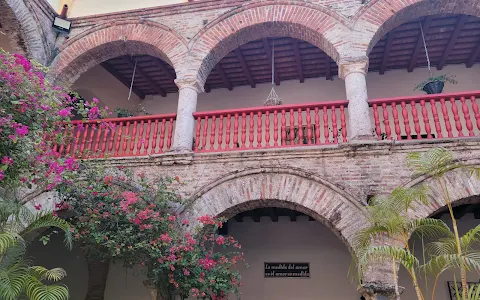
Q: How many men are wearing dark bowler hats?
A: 0